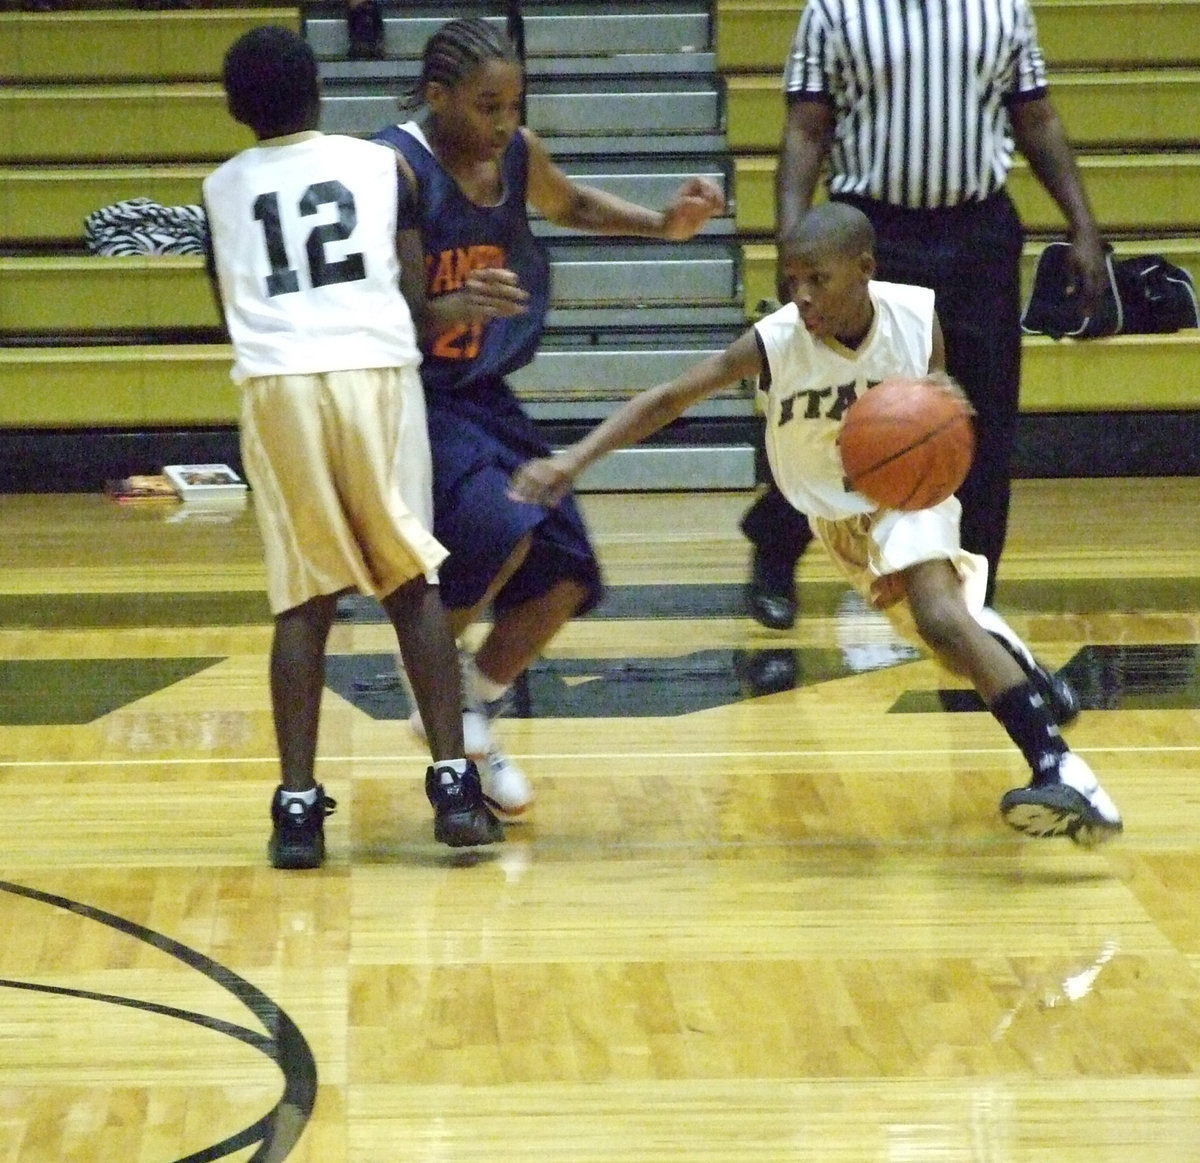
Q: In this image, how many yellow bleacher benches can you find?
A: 10